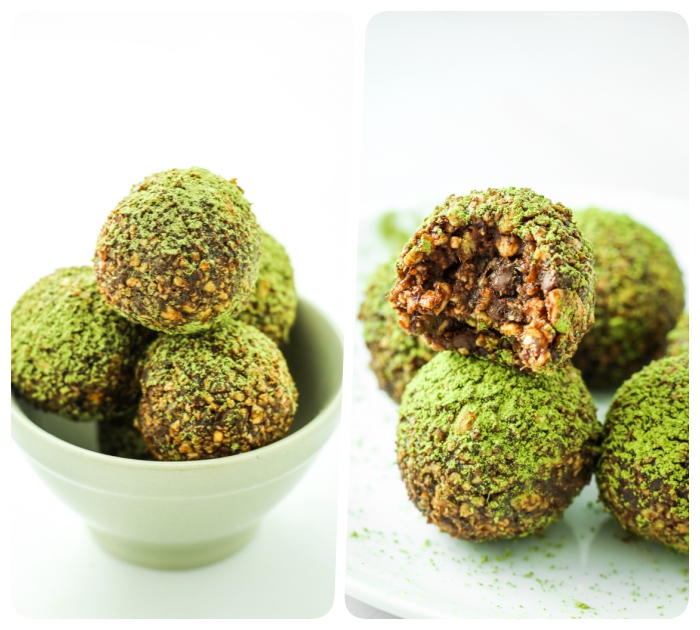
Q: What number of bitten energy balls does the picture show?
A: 1